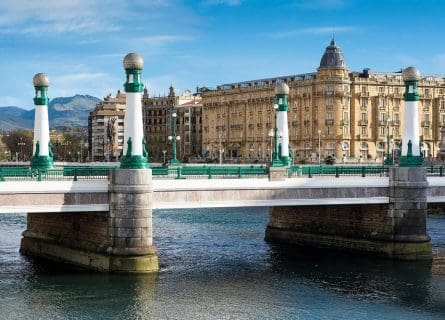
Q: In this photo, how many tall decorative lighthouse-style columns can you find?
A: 4